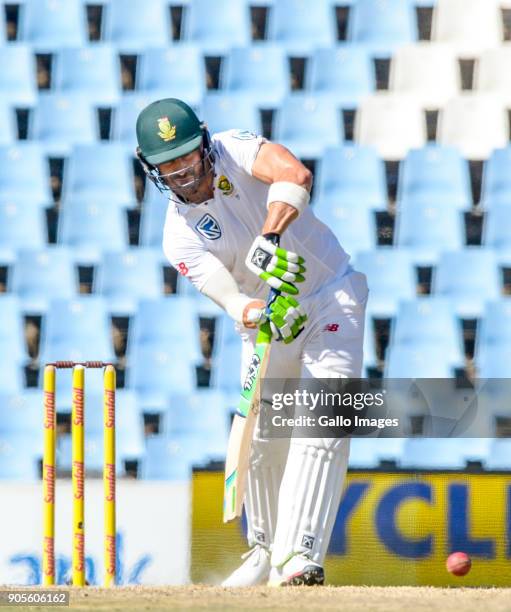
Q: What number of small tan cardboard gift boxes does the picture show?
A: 0